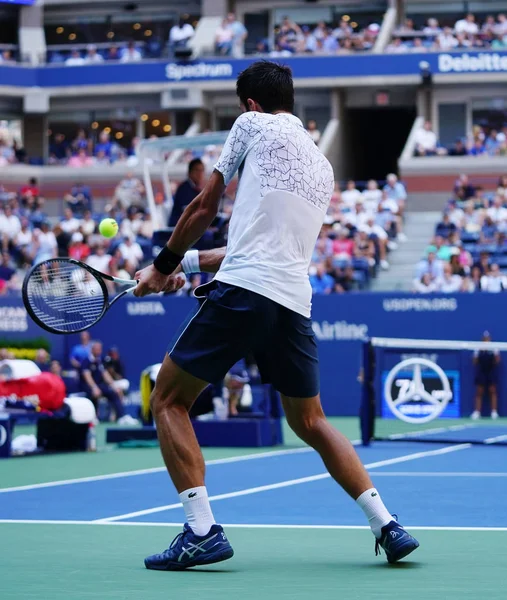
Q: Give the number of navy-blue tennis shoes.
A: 2